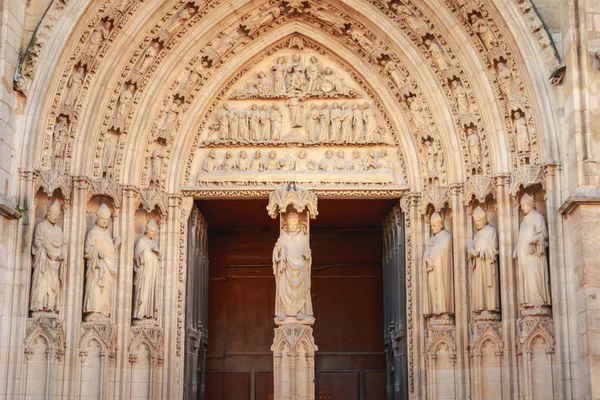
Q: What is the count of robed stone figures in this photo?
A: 7